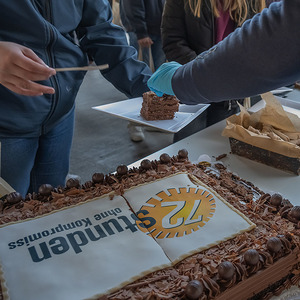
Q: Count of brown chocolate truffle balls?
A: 14